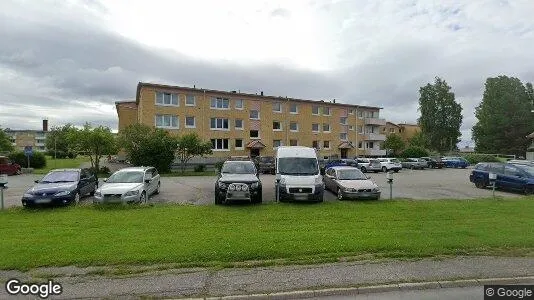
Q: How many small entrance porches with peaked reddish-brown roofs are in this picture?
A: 2